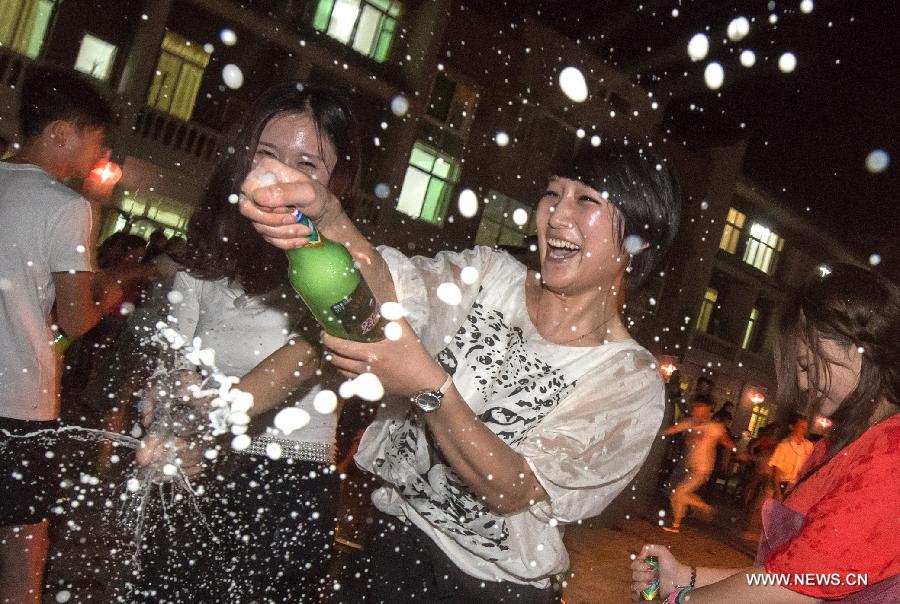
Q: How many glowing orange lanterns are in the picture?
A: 4